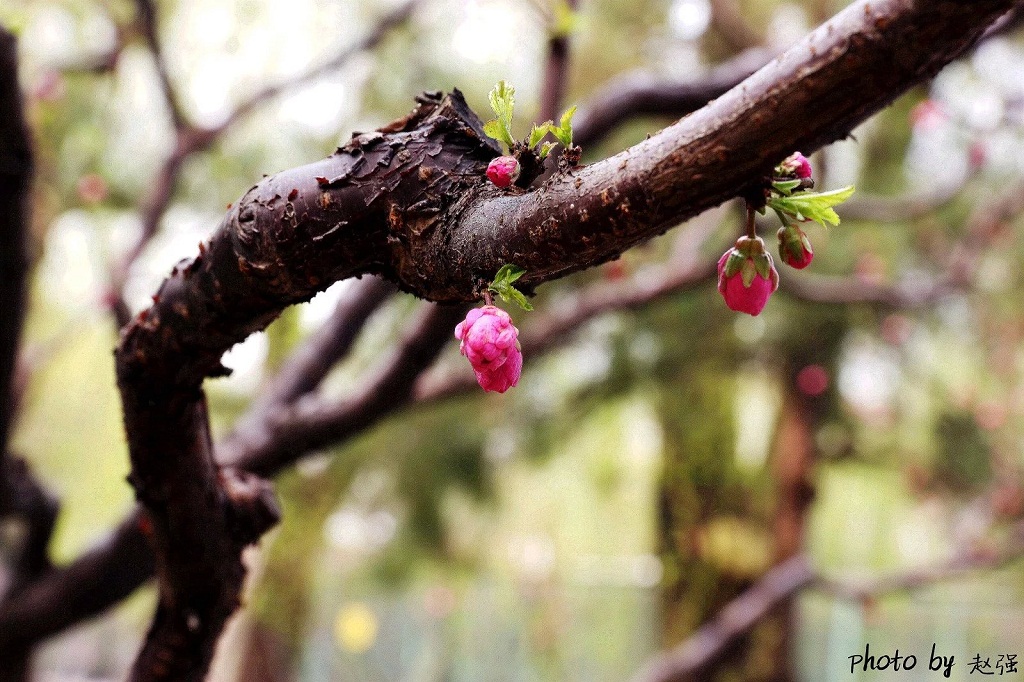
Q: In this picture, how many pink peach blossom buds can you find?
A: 5